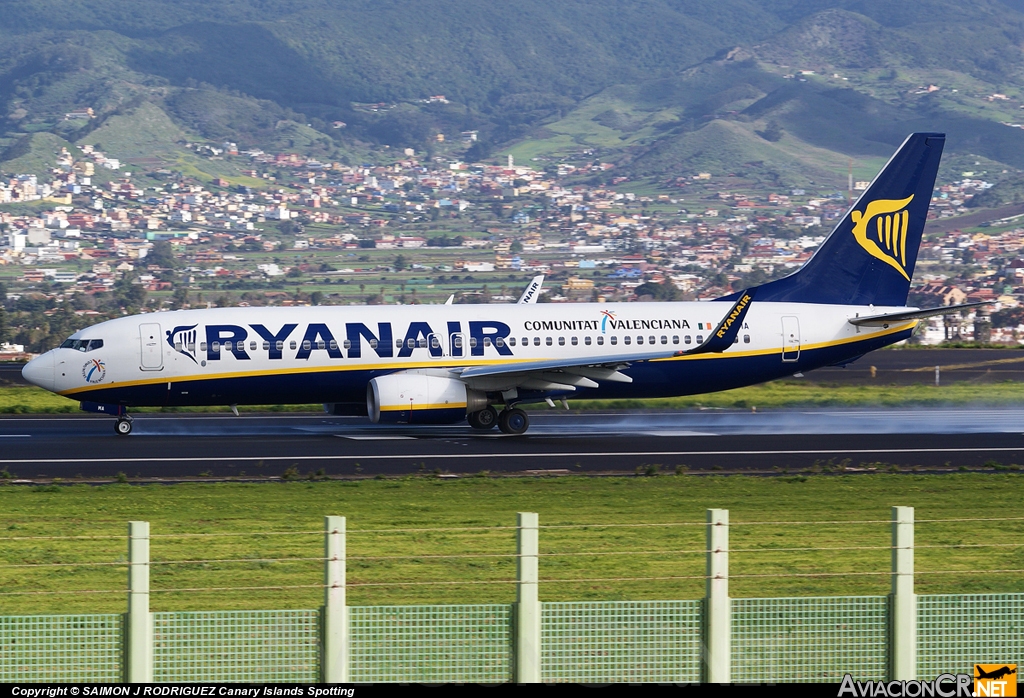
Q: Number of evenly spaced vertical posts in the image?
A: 5